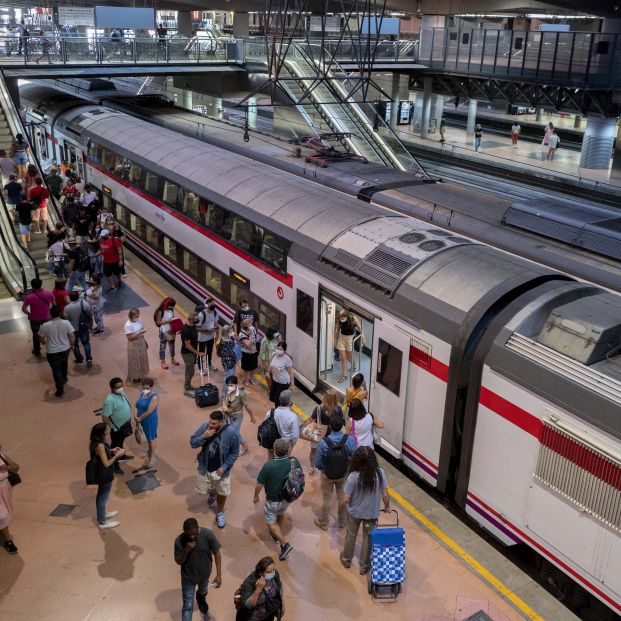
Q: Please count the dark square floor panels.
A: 3